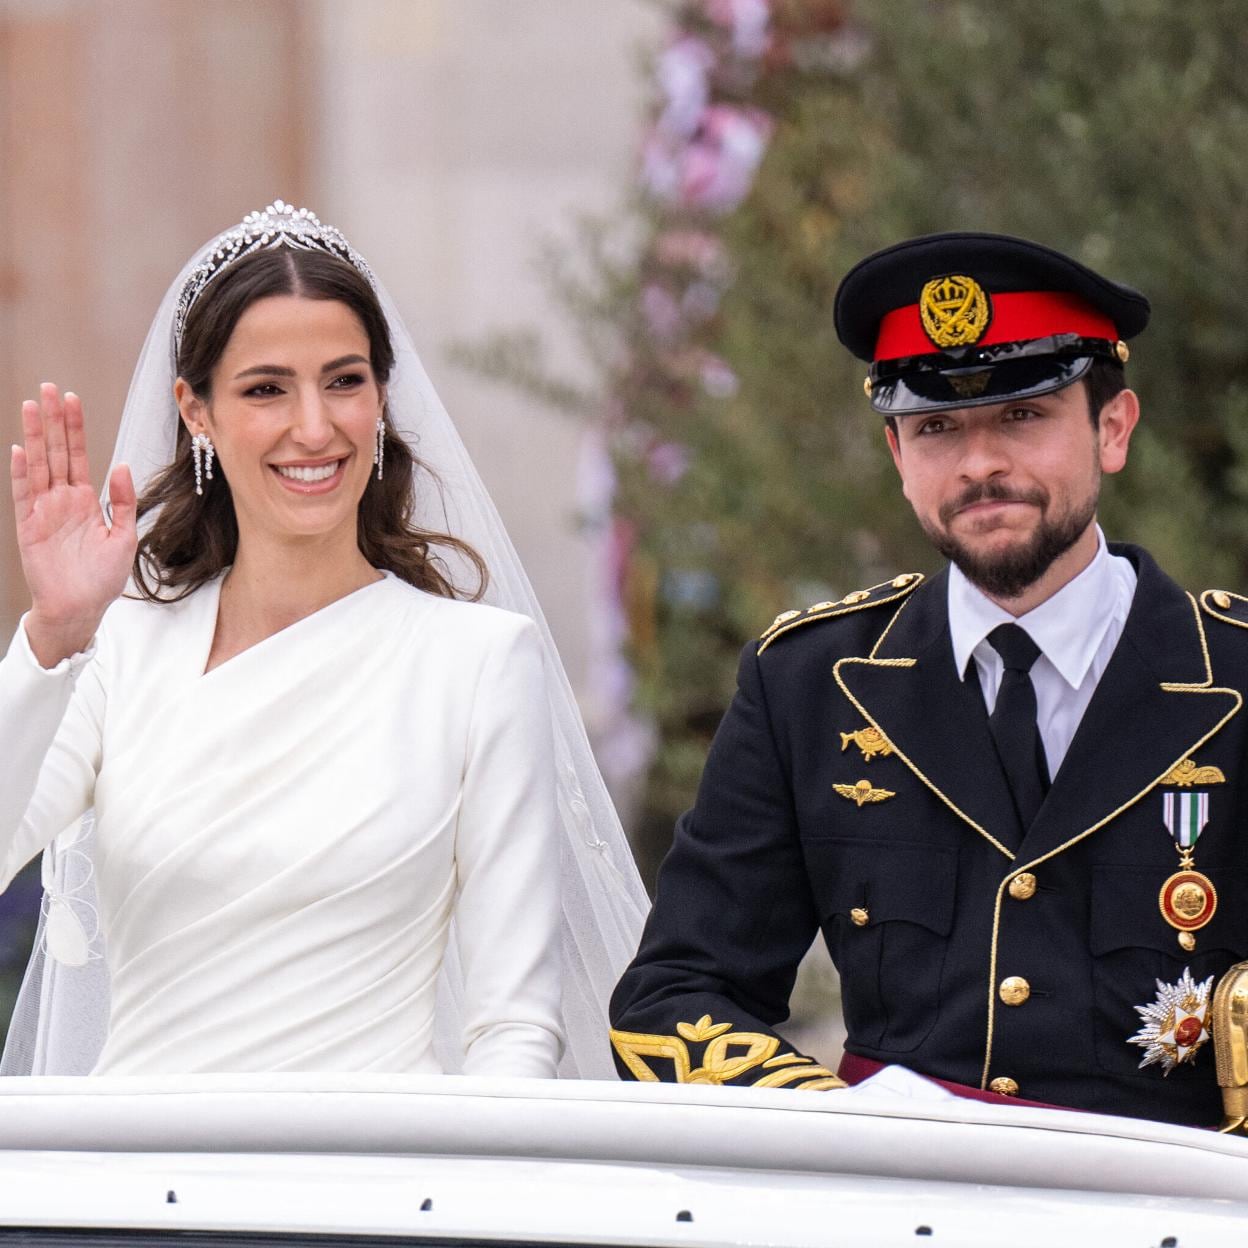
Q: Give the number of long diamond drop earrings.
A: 2